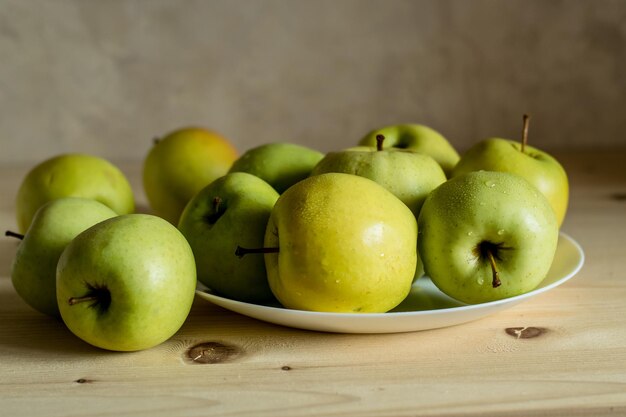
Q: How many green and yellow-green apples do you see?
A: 11